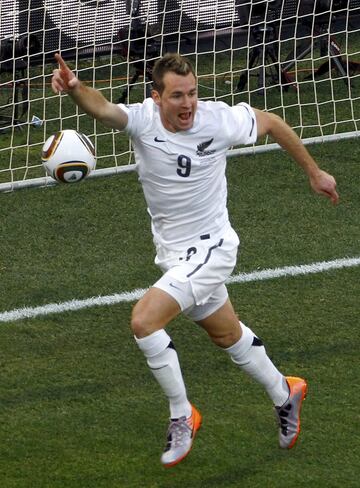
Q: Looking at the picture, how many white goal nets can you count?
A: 1